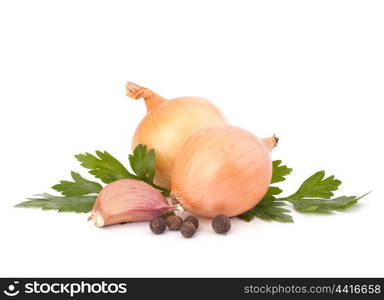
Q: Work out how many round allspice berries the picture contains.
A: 5